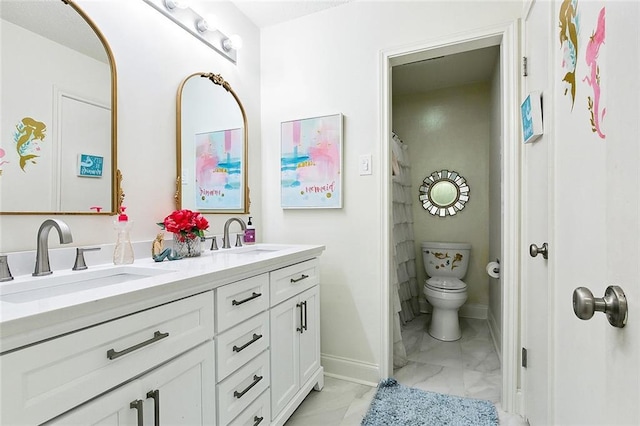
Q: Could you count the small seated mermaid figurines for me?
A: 1